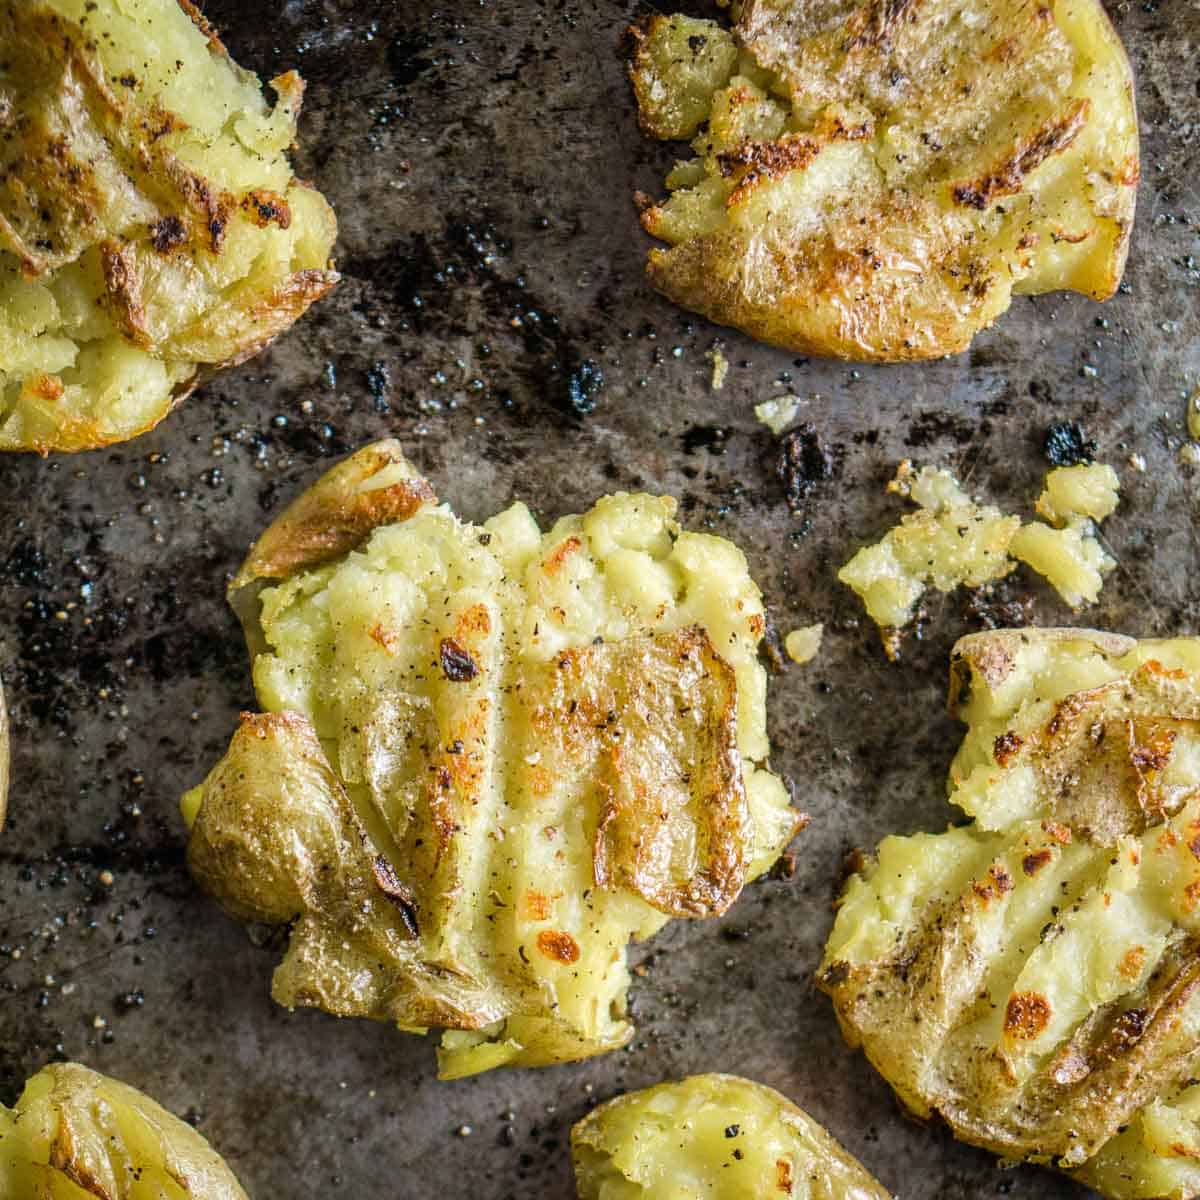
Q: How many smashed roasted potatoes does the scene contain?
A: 6